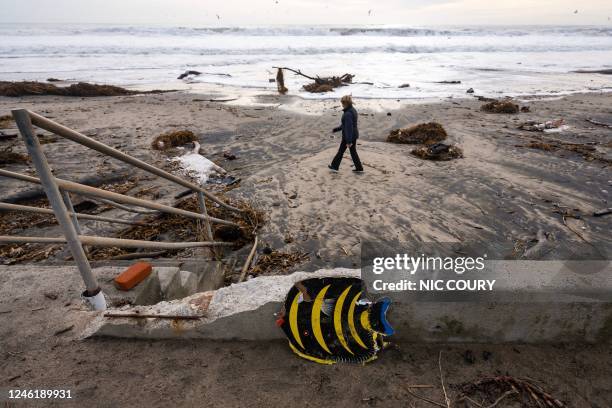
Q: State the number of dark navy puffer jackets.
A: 1